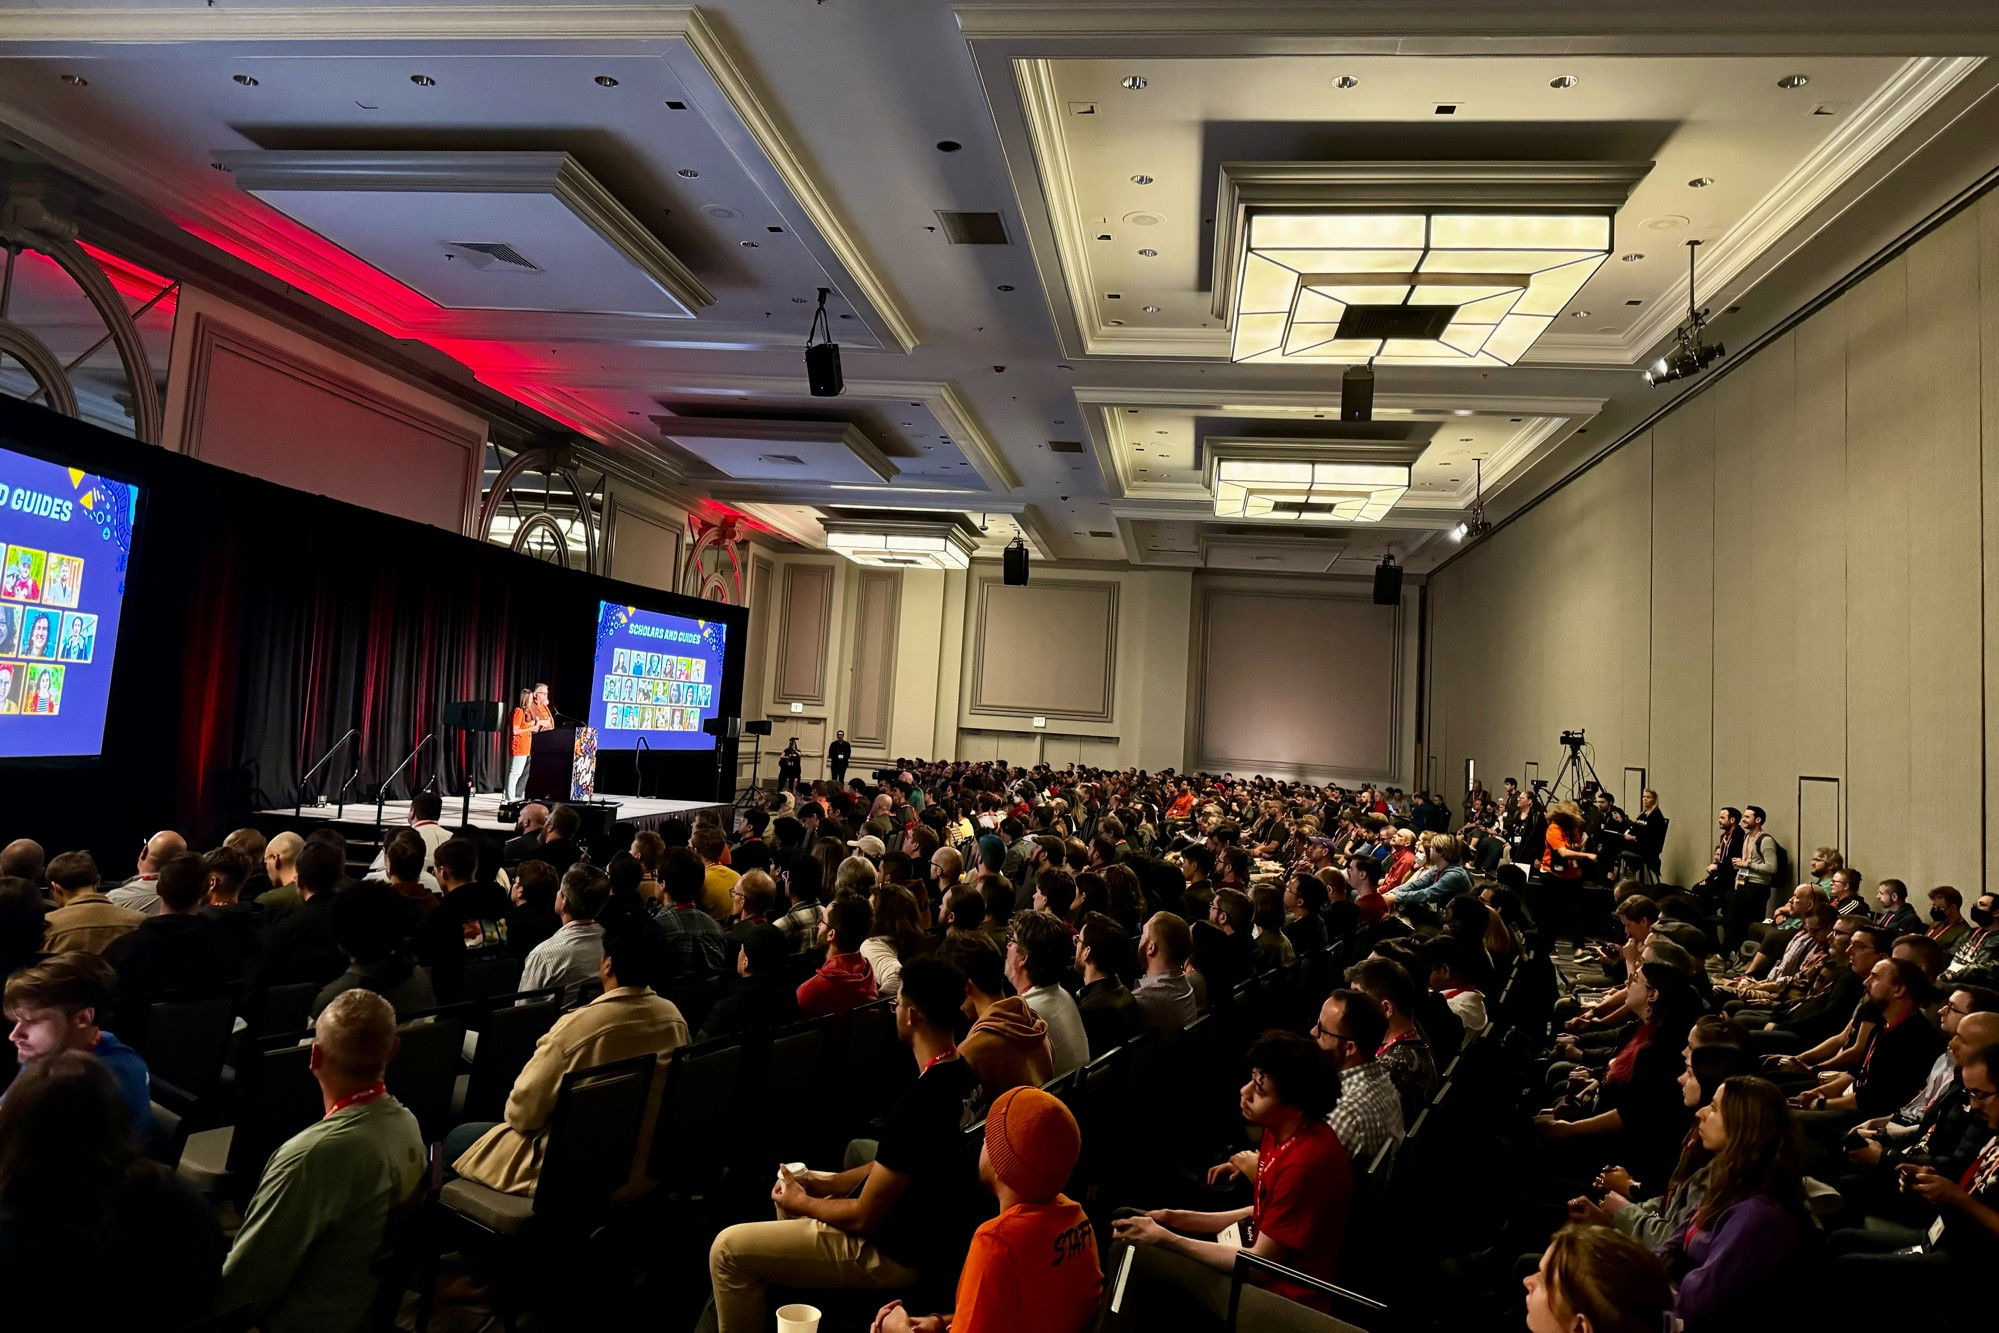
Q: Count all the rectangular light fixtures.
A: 3